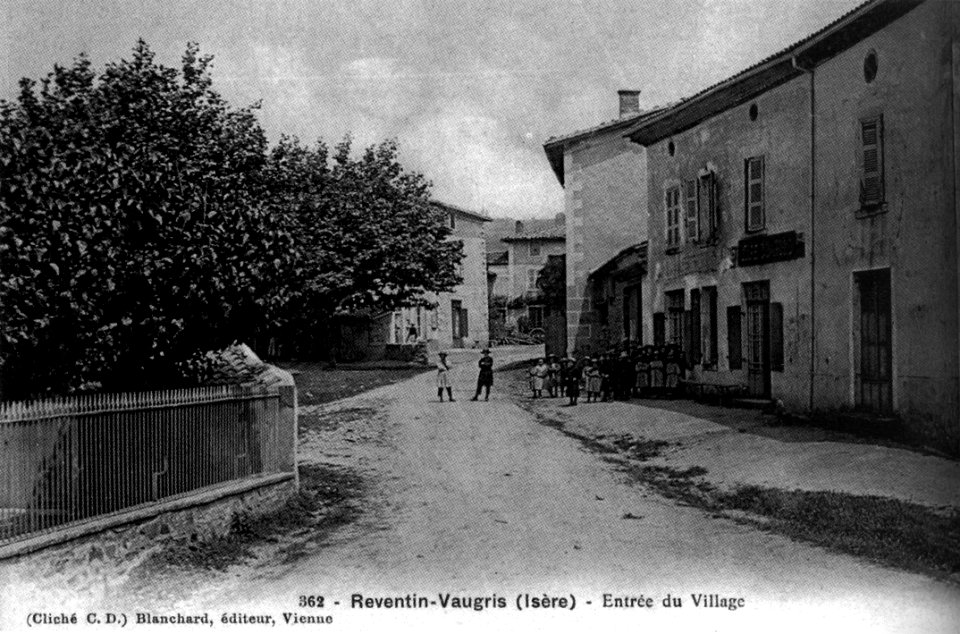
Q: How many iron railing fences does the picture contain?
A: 1